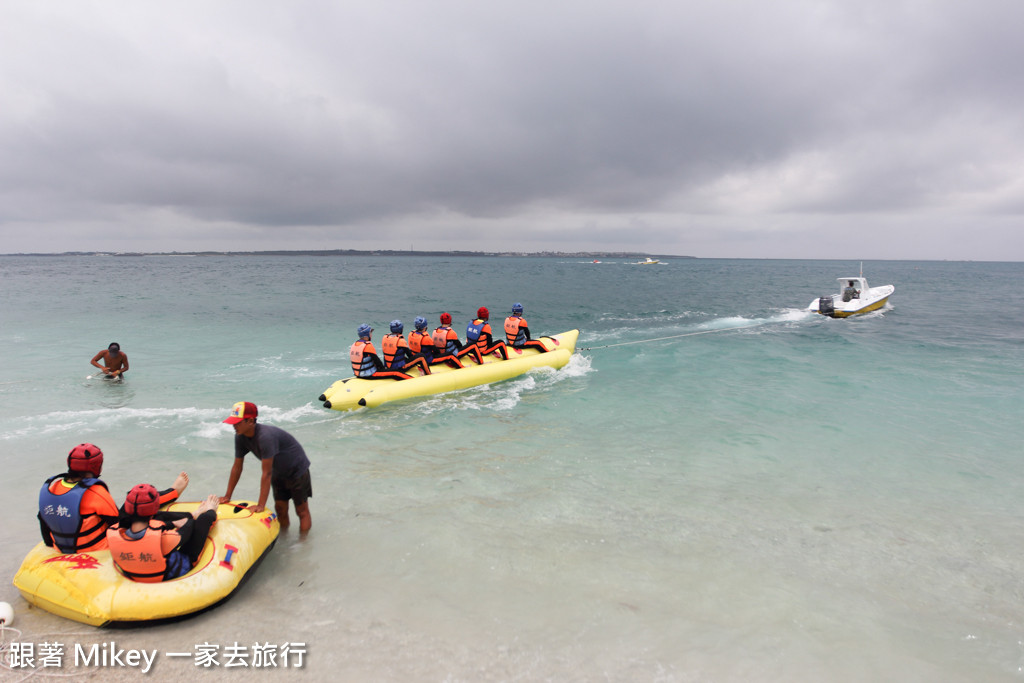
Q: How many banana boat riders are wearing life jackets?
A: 6